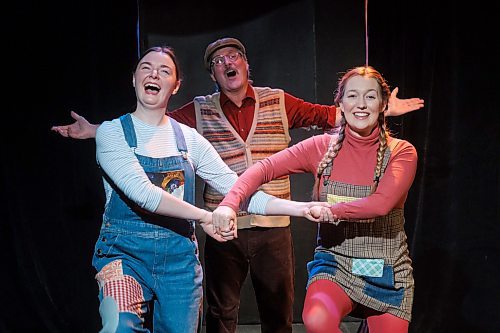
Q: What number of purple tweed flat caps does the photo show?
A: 0